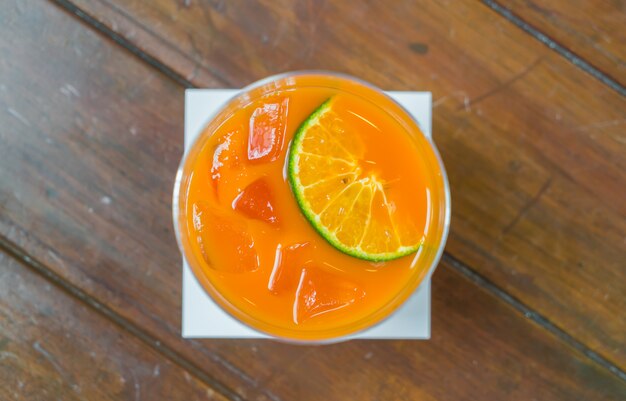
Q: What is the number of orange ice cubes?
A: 6